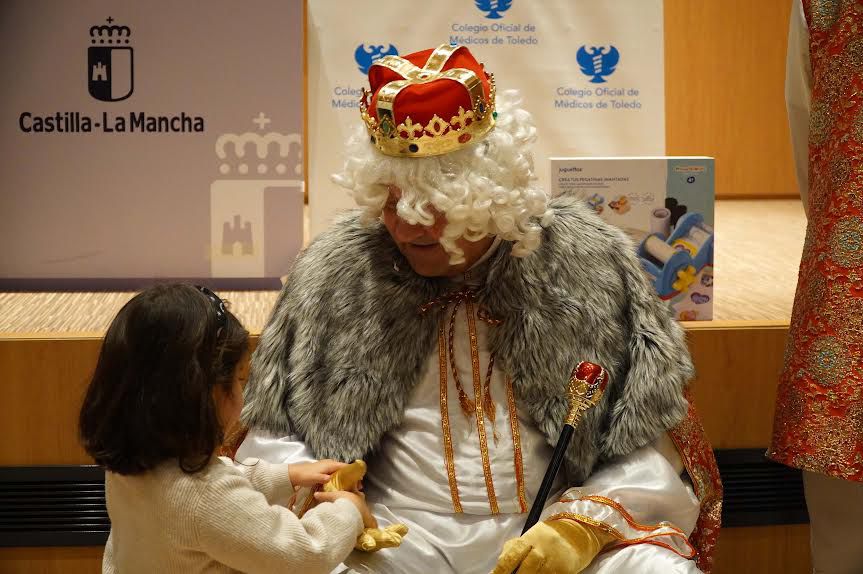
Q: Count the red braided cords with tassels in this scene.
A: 2